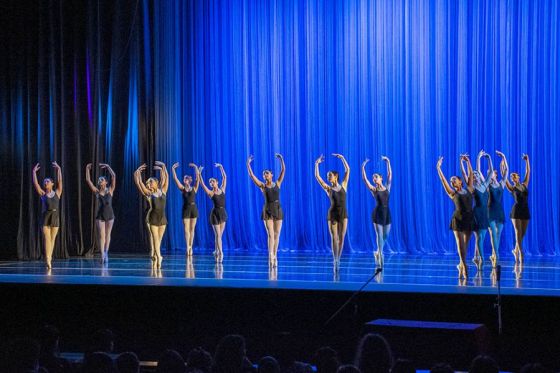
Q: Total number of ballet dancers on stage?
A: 13